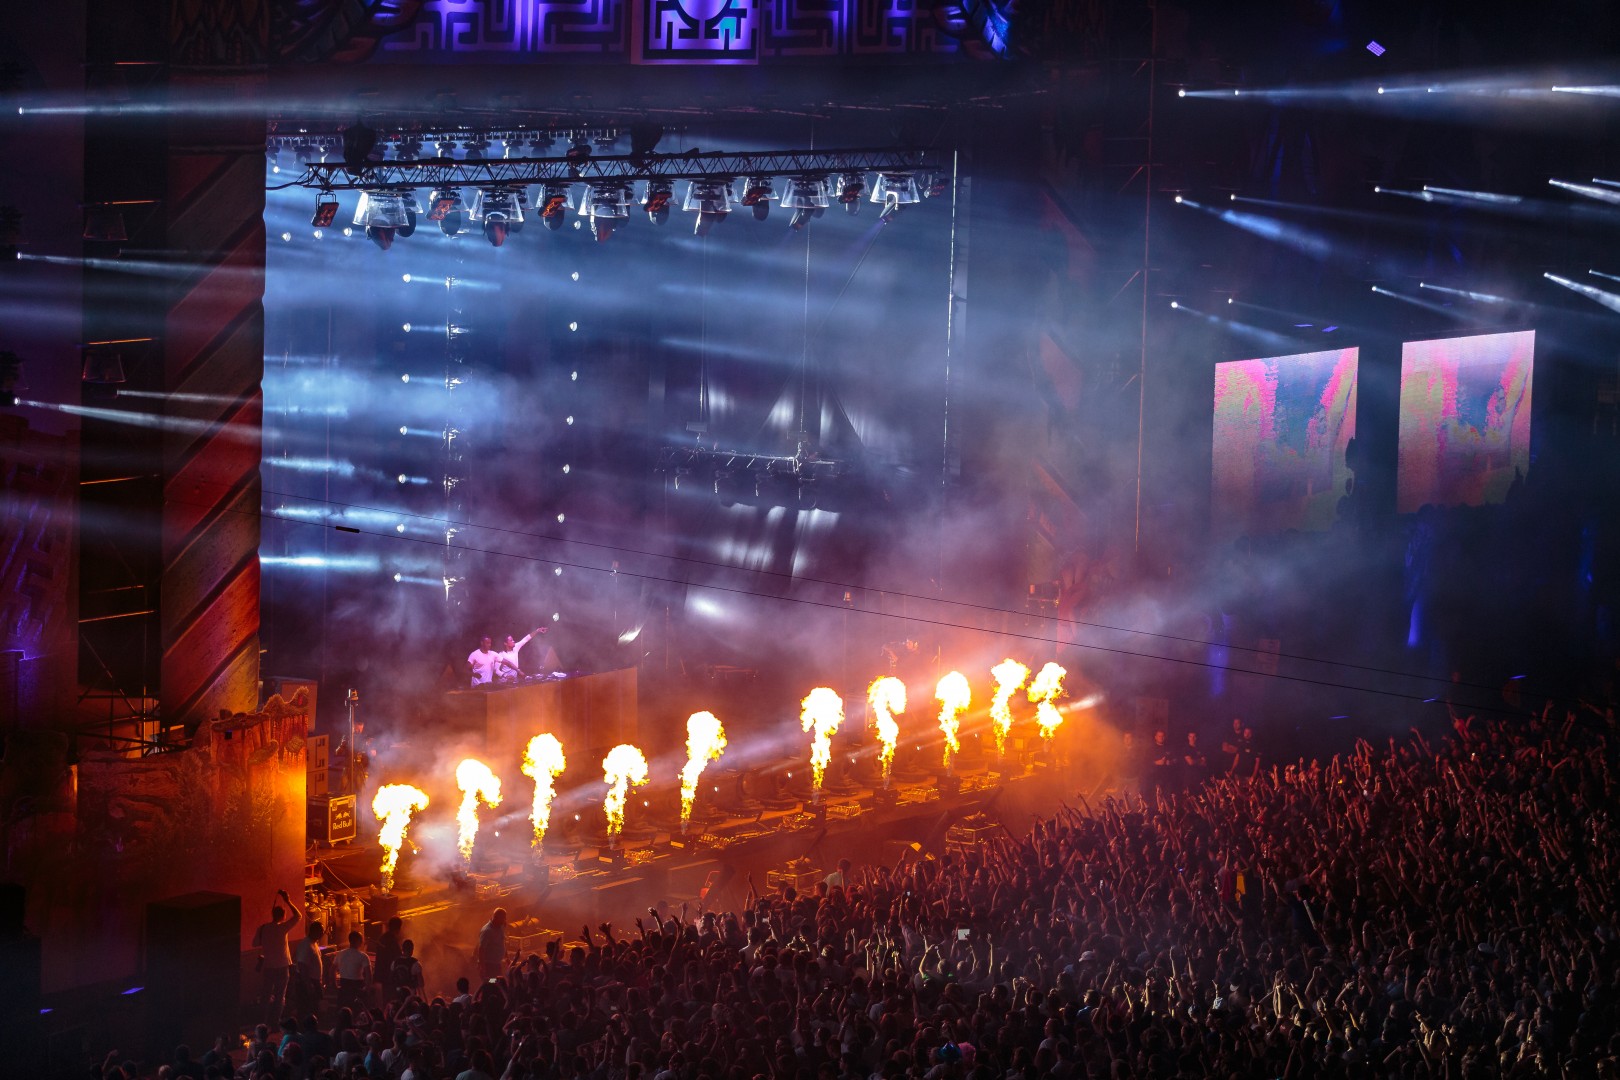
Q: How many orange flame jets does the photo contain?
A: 10